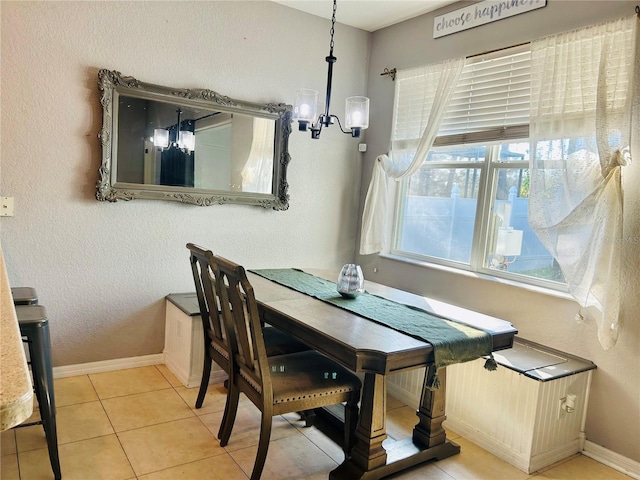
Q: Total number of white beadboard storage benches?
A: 2